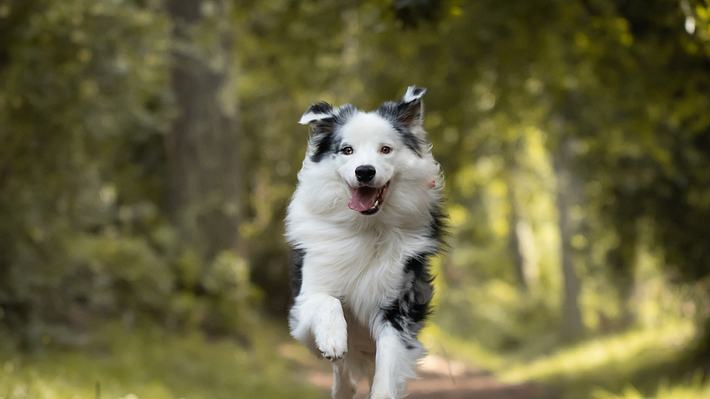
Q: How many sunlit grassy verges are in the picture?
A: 2